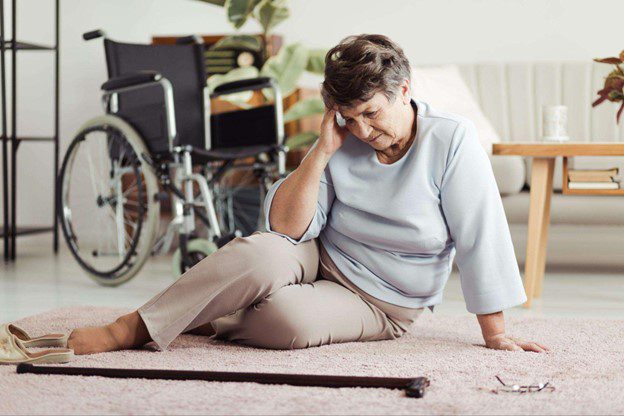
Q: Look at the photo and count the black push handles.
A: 2